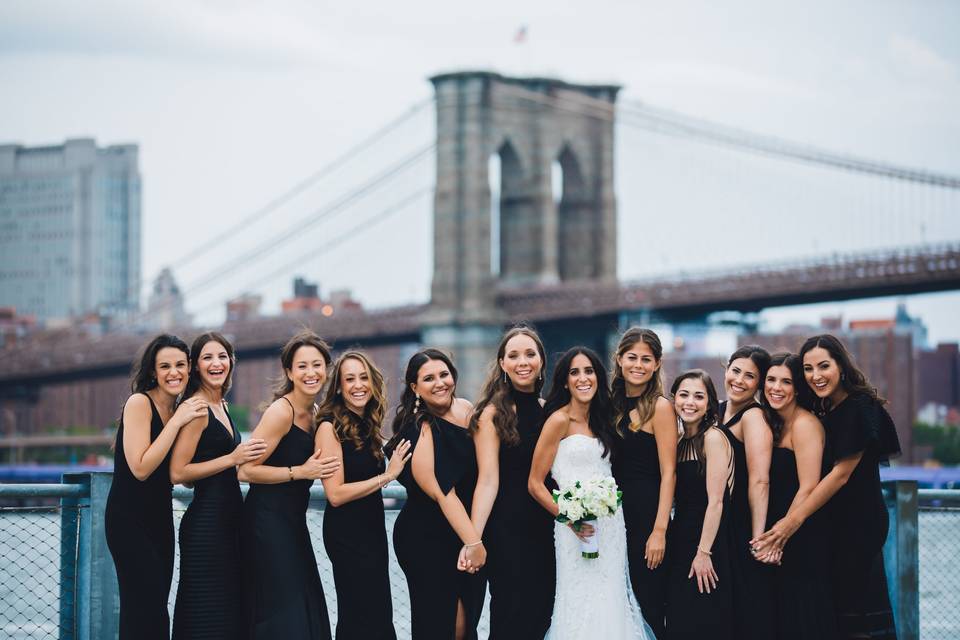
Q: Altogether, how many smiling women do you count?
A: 12